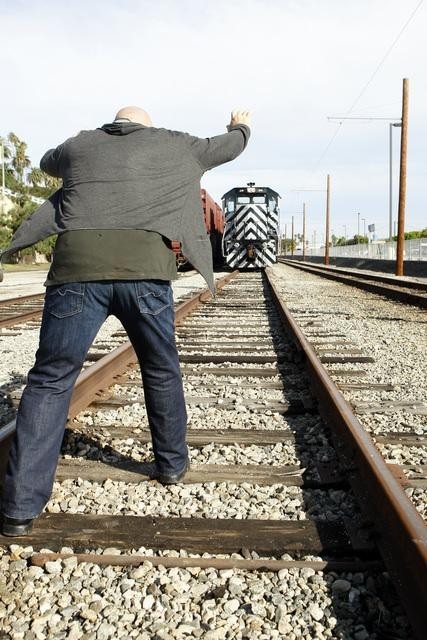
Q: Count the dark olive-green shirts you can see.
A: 1